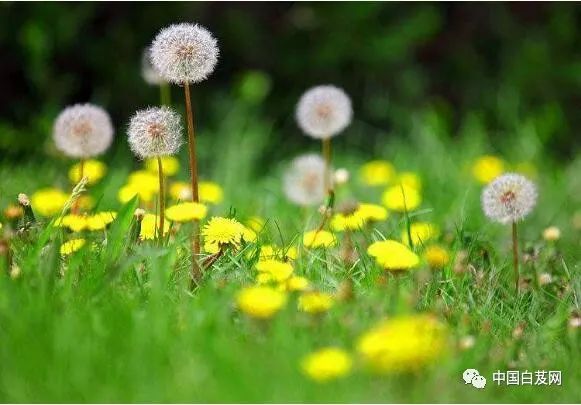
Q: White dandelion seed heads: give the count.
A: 7